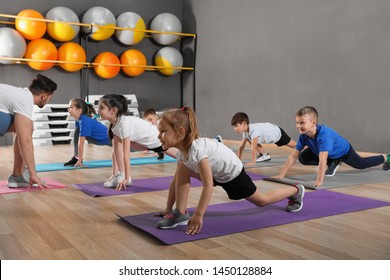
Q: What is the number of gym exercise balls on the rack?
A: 11